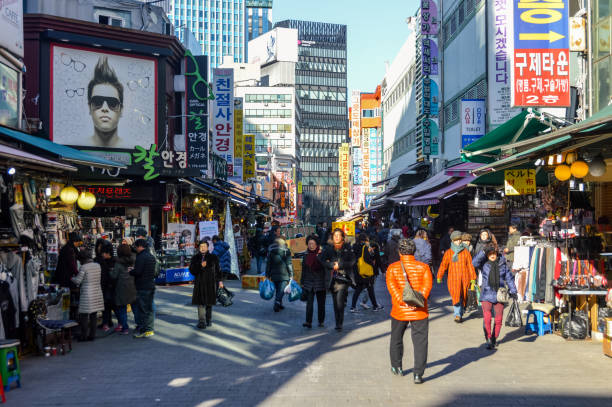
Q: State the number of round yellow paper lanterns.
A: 4